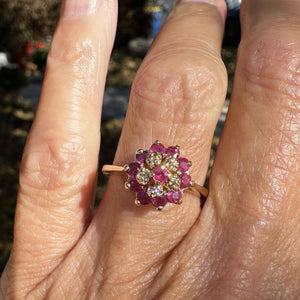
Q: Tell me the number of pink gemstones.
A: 11